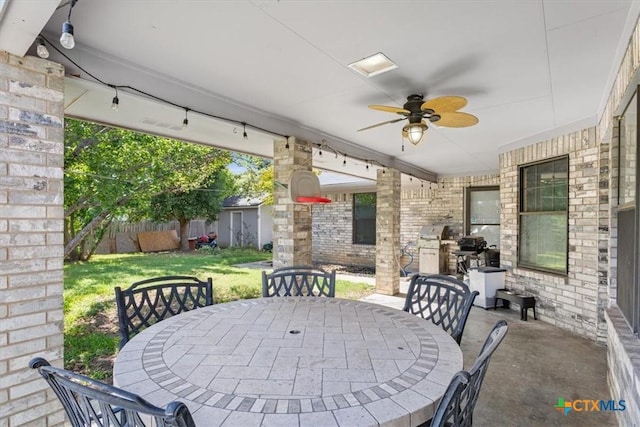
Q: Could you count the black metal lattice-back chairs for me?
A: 5